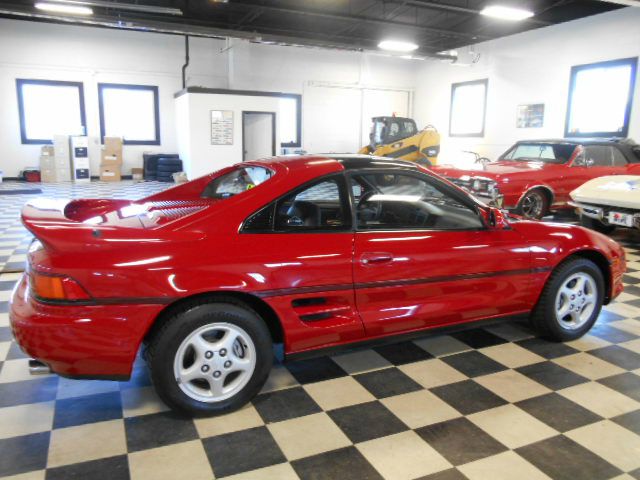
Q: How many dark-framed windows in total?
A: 5